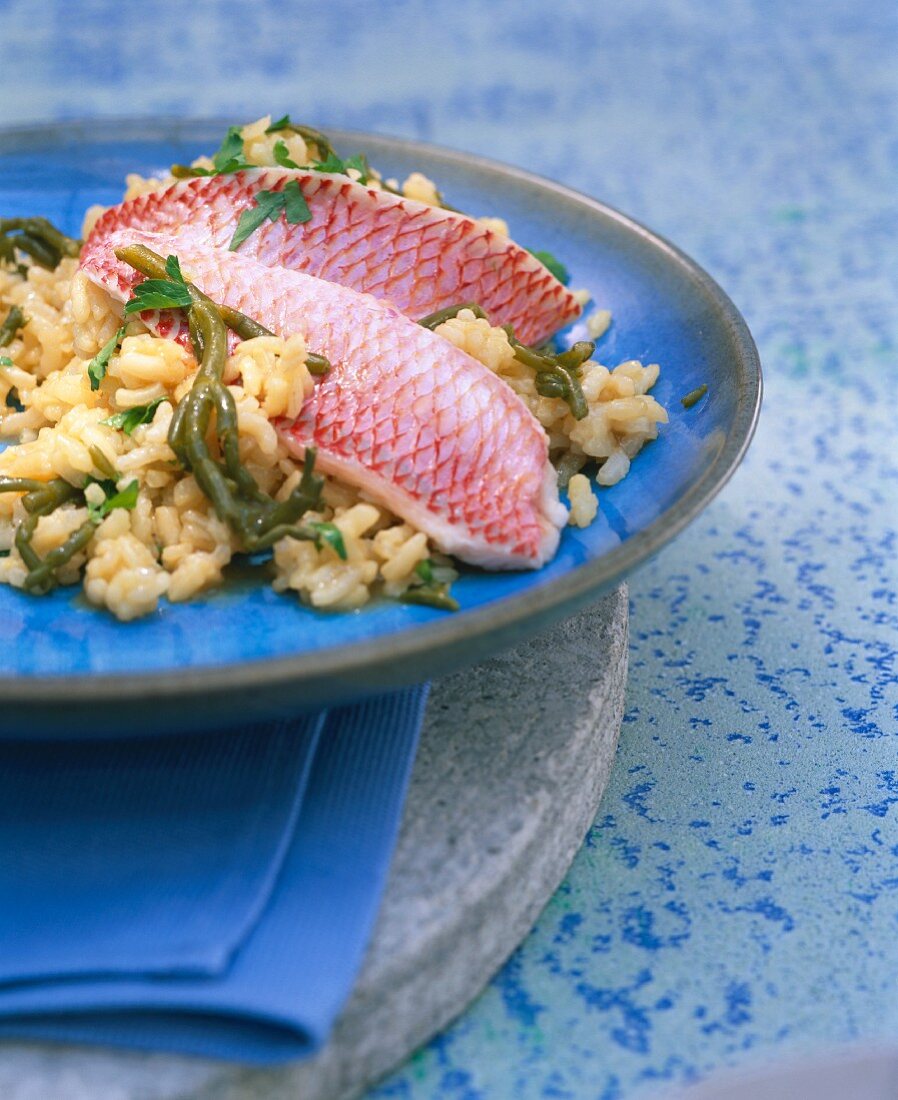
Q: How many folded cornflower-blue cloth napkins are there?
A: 1